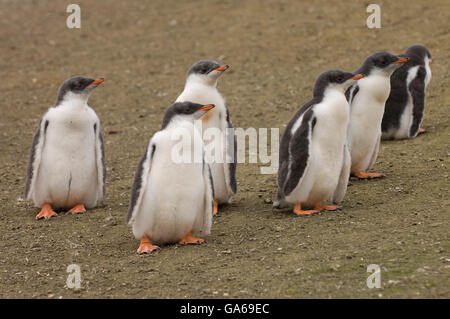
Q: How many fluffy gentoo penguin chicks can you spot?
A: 6